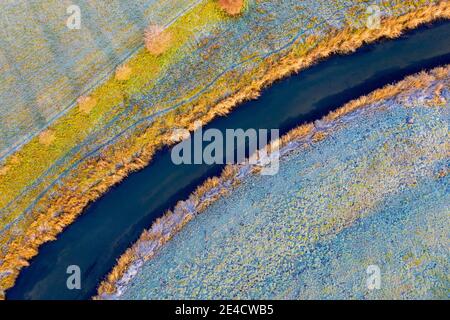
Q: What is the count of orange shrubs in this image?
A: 5